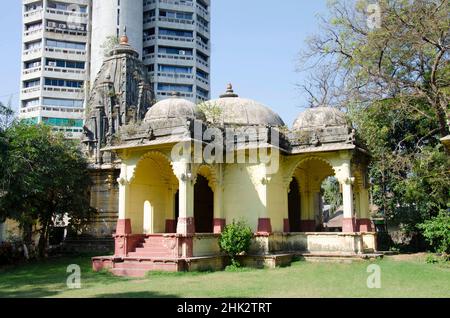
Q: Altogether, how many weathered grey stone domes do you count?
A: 3